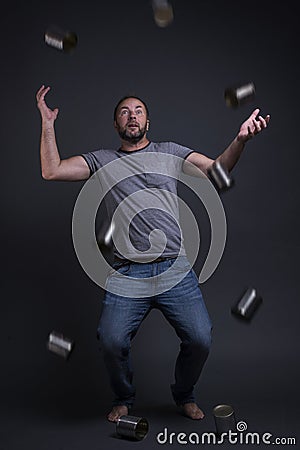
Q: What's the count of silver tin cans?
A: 9